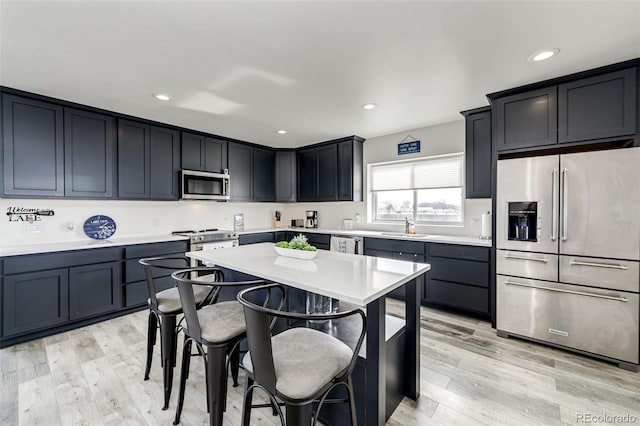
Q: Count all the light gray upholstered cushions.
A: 3